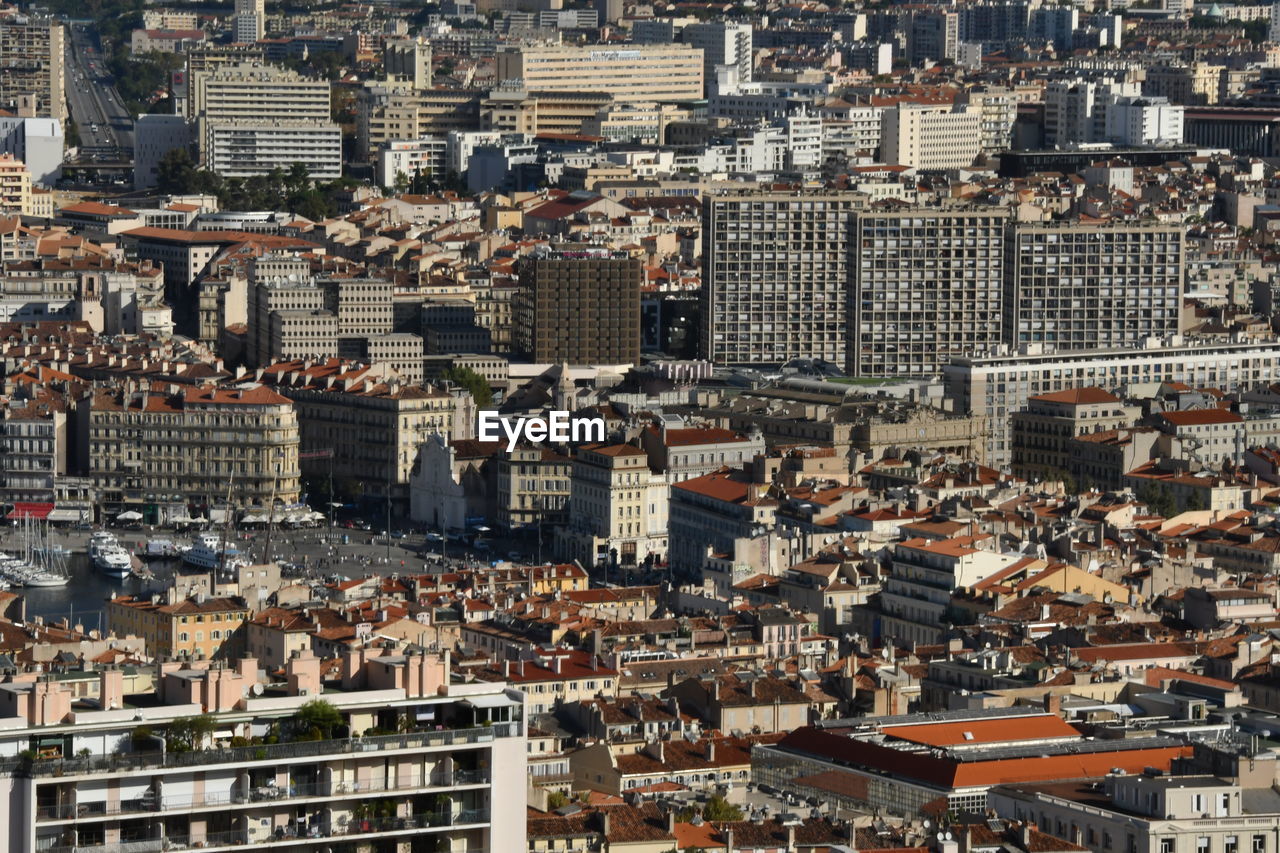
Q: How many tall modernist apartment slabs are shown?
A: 3